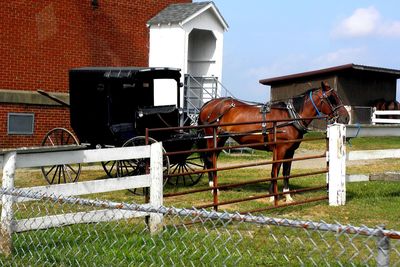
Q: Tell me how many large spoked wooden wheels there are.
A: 4